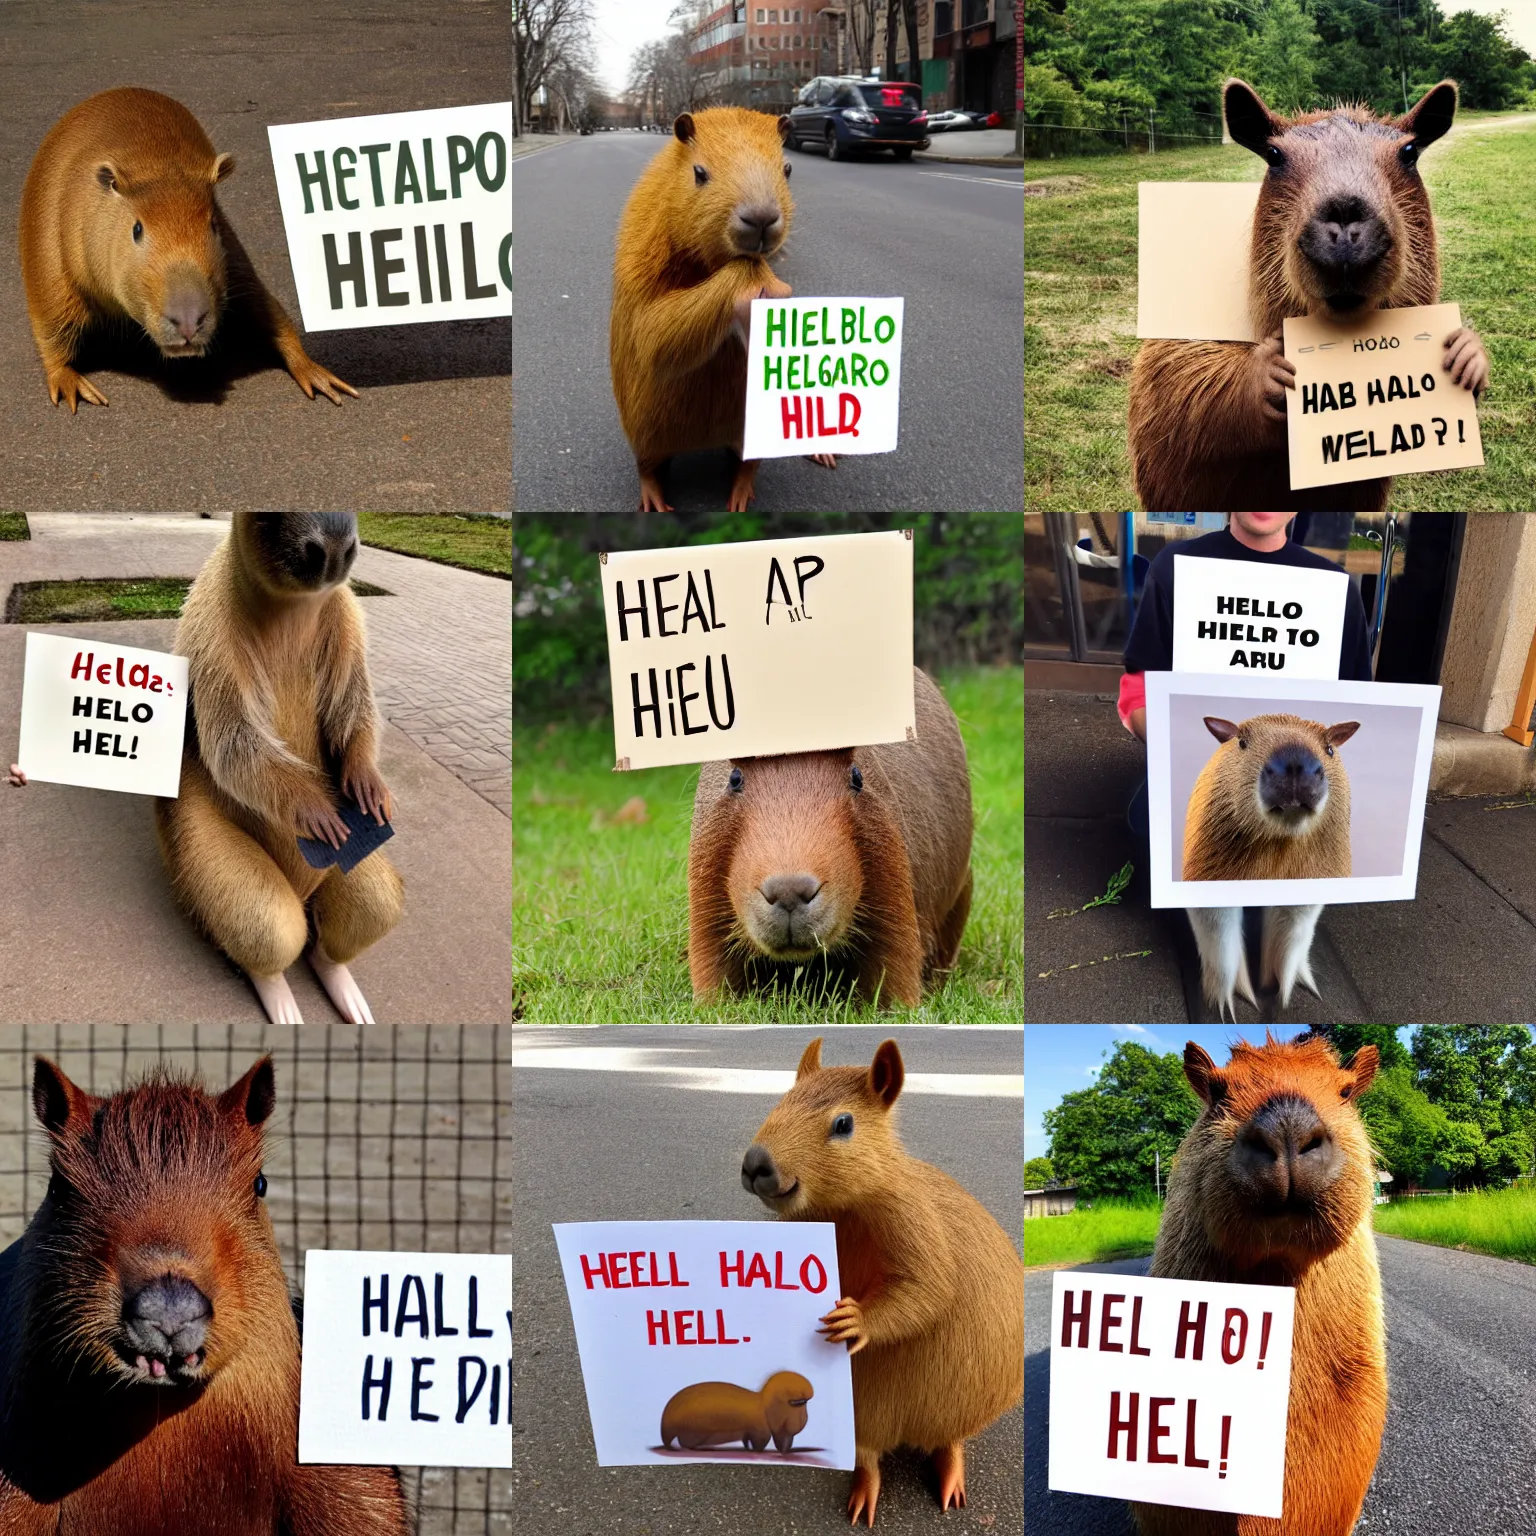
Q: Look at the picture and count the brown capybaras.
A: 9